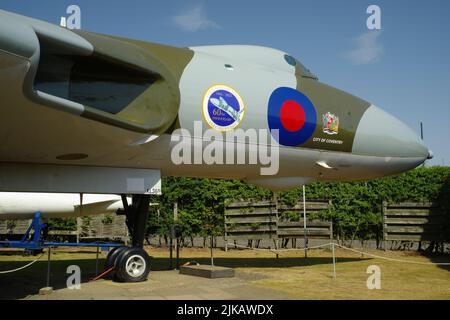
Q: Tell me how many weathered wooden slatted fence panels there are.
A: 3